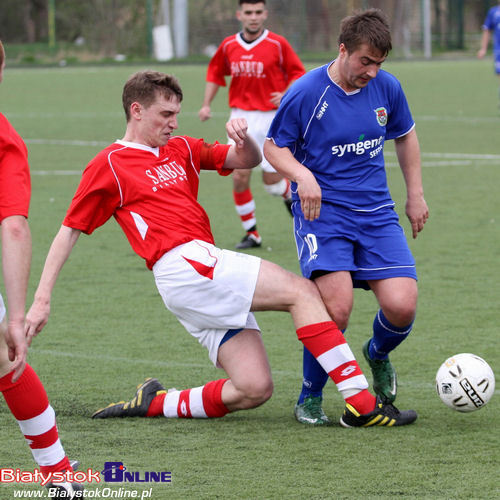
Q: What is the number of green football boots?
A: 2